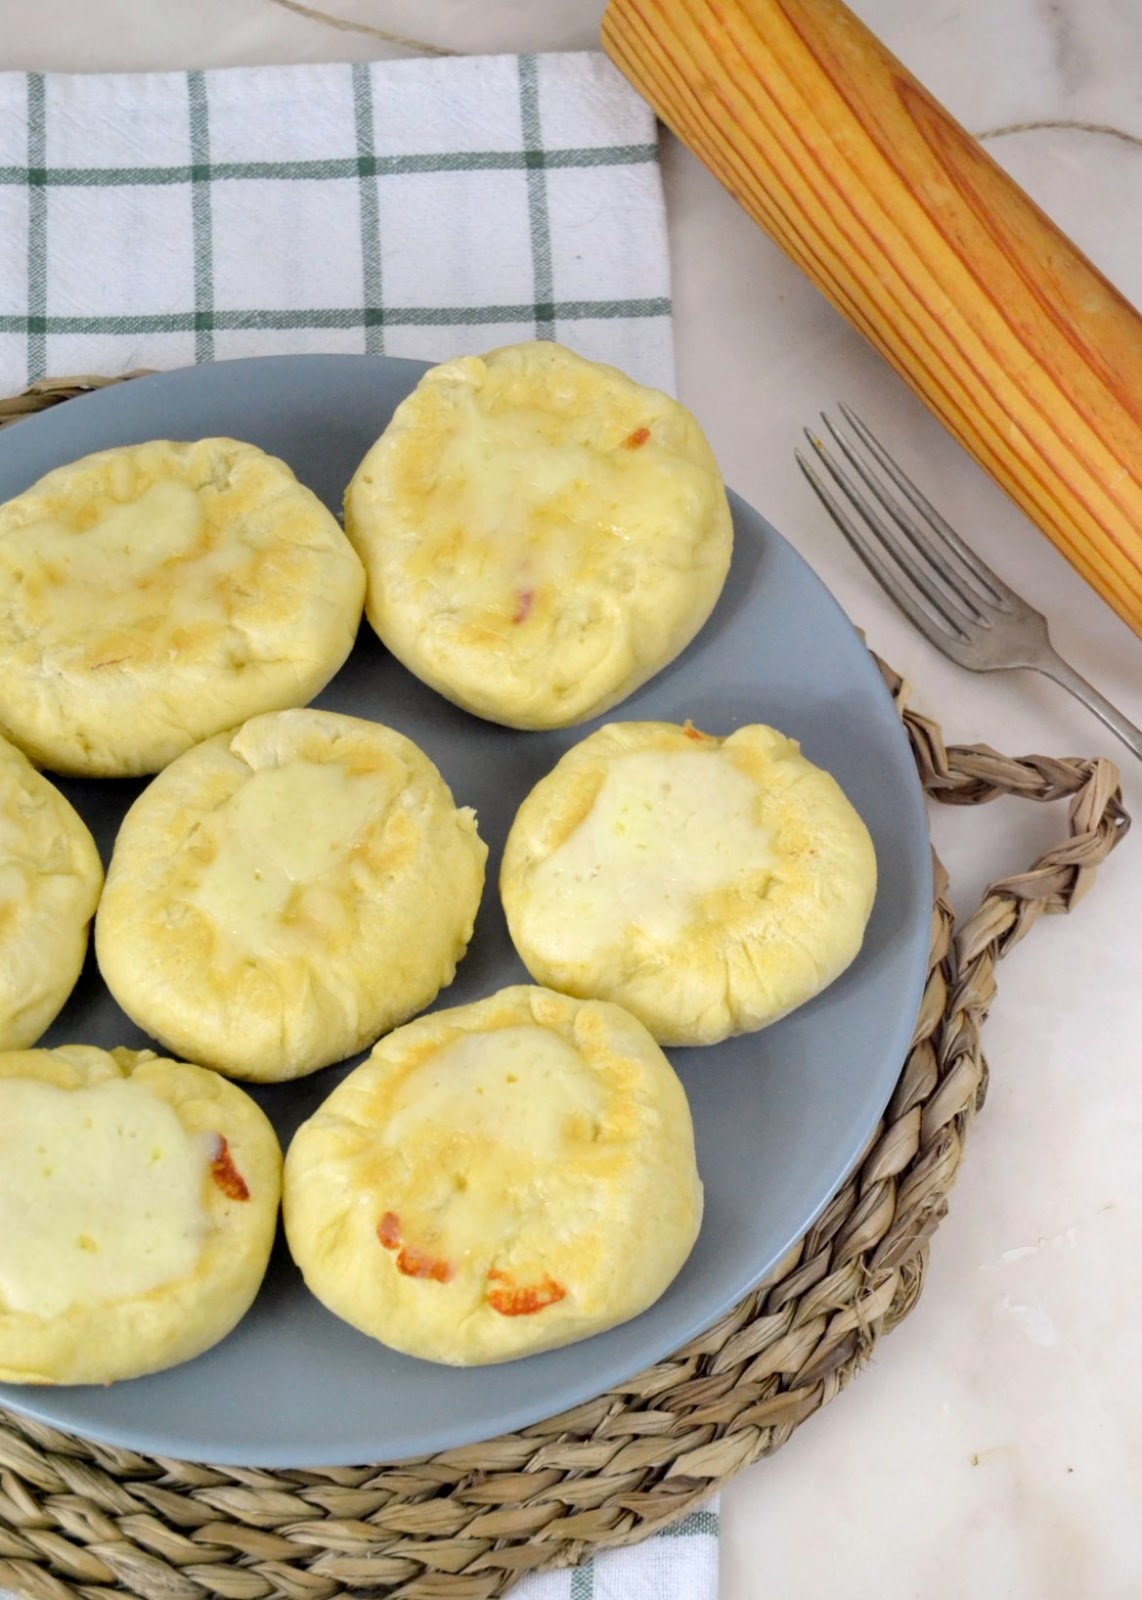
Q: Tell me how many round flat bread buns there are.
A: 7